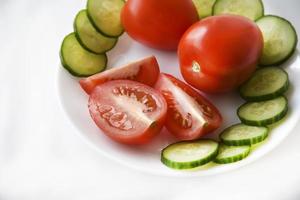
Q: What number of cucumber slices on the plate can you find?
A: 11